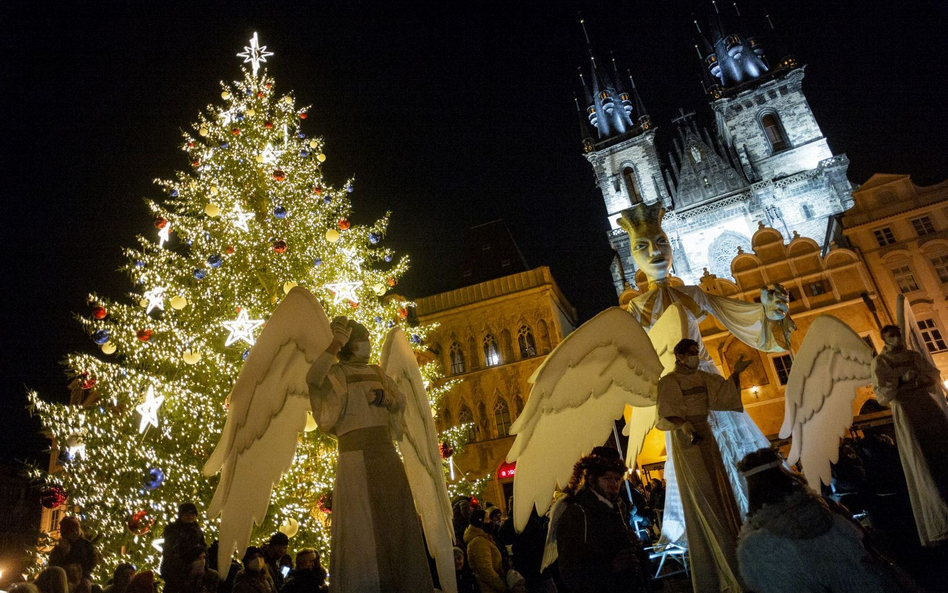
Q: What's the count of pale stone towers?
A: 2